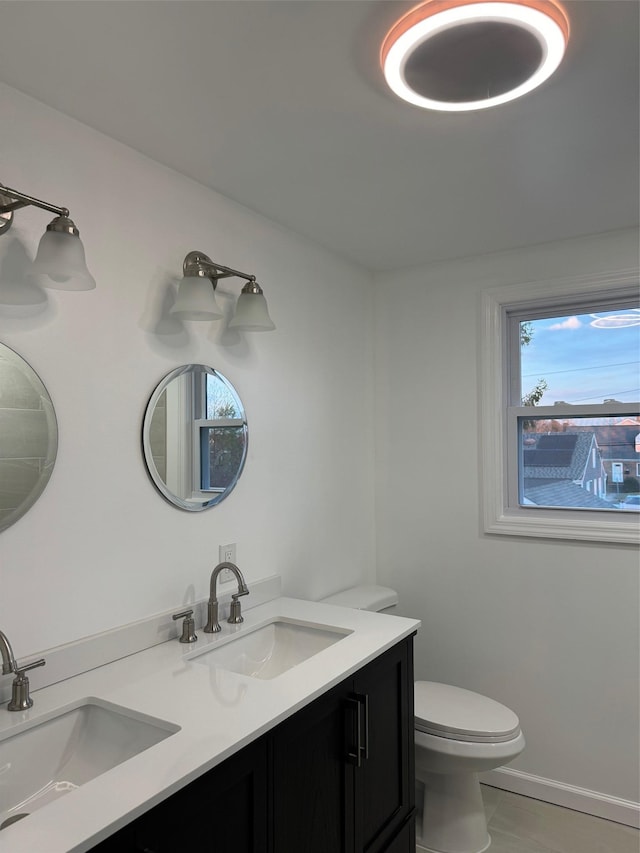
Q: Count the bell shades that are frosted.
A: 3